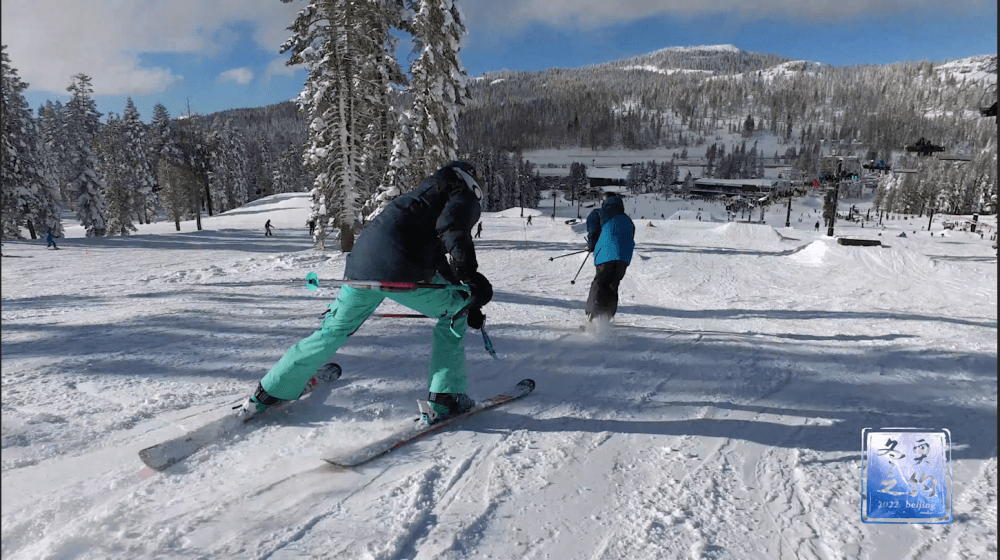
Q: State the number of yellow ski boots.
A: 0